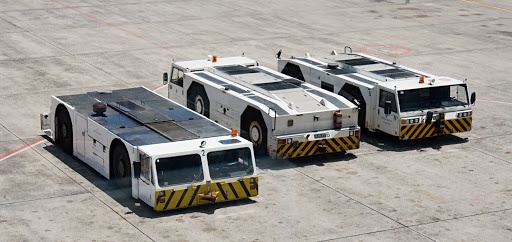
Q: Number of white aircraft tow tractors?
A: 3